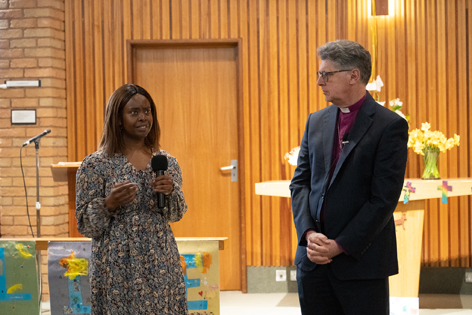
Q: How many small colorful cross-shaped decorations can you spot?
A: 2